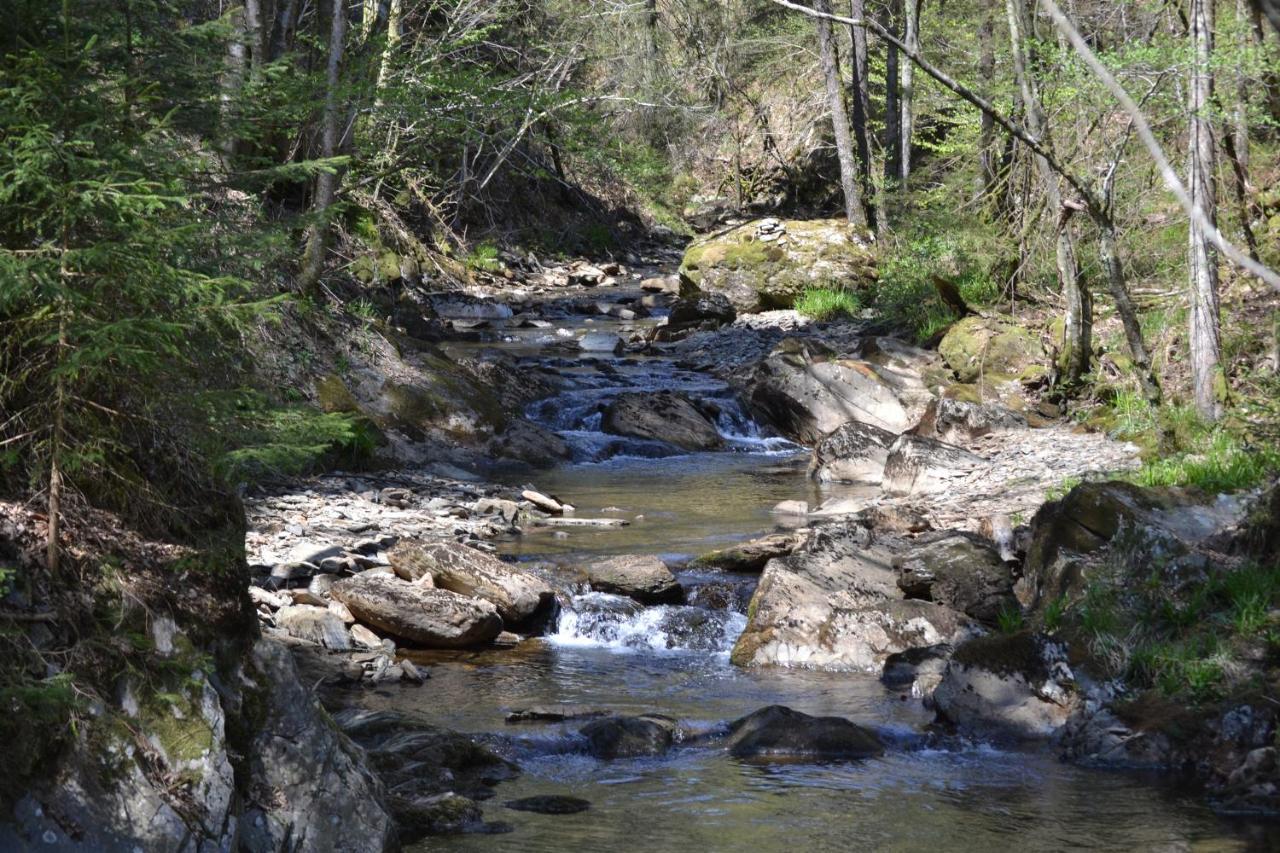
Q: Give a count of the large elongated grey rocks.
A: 2